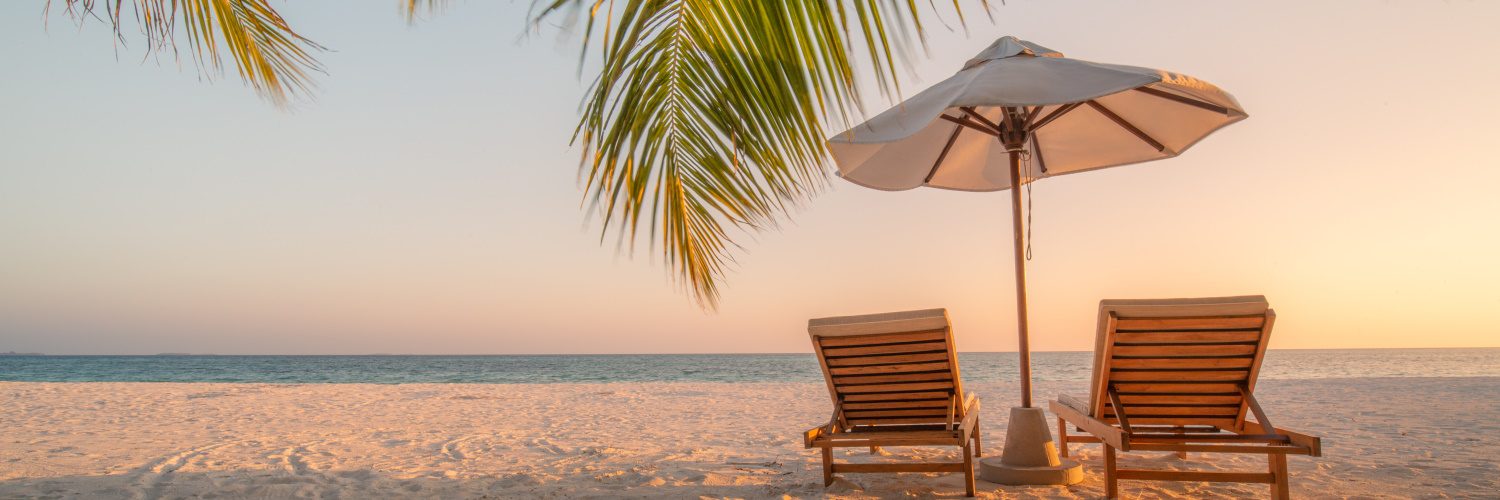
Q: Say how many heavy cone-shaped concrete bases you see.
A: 1